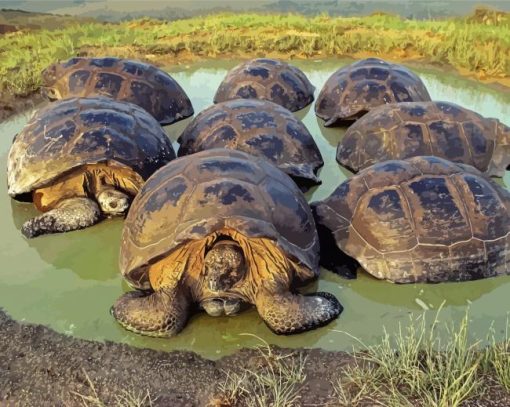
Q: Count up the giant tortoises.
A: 8